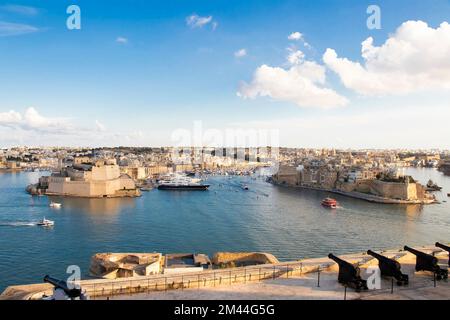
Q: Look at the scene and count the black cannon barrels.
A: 5